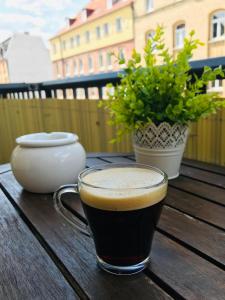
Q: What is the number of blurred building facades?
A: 3